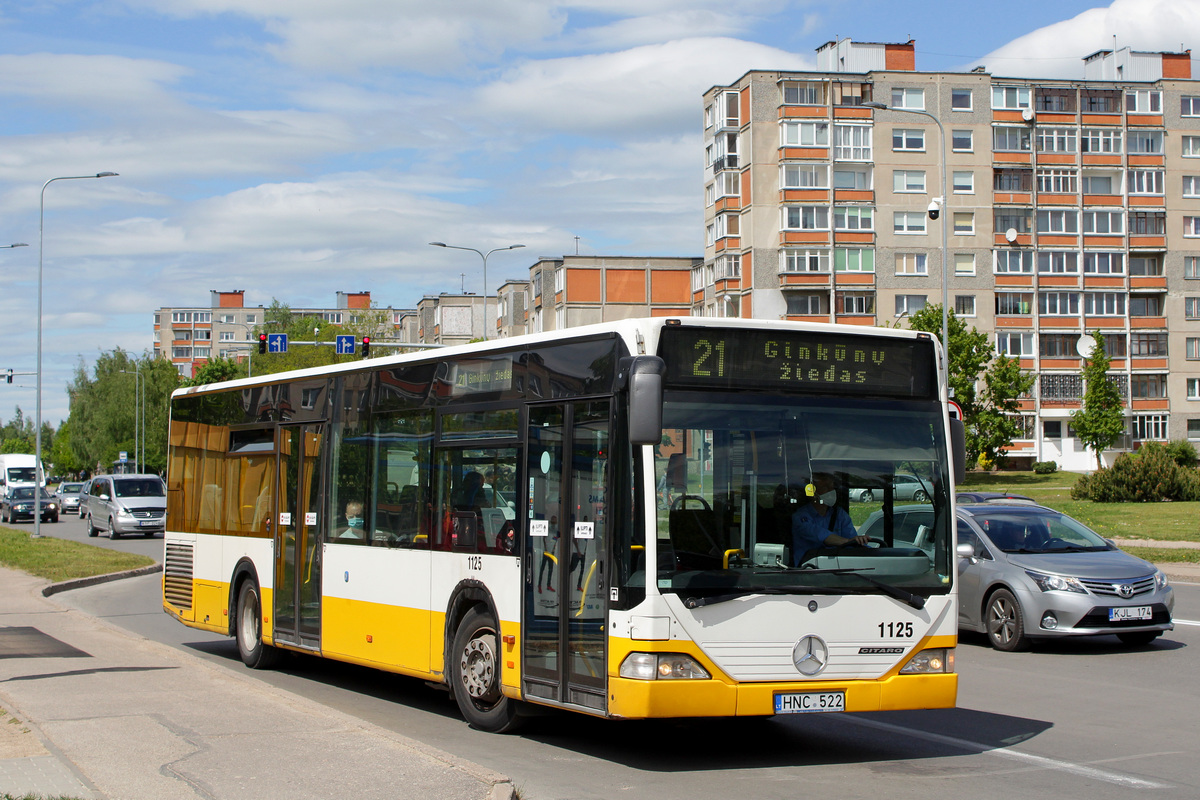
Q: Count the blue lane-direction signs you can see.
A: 2